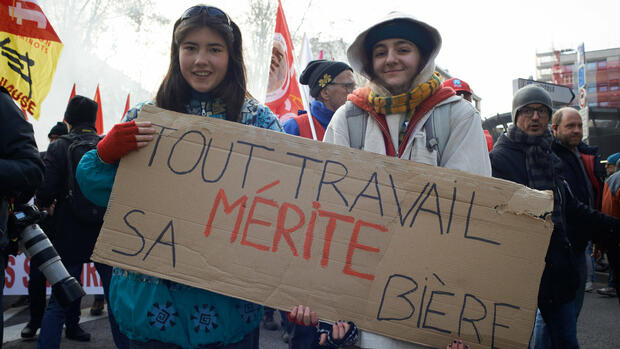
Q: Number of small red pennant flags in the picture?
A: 3